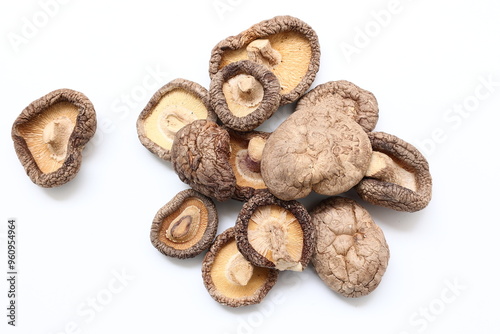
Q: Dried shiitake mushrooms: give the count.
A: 13